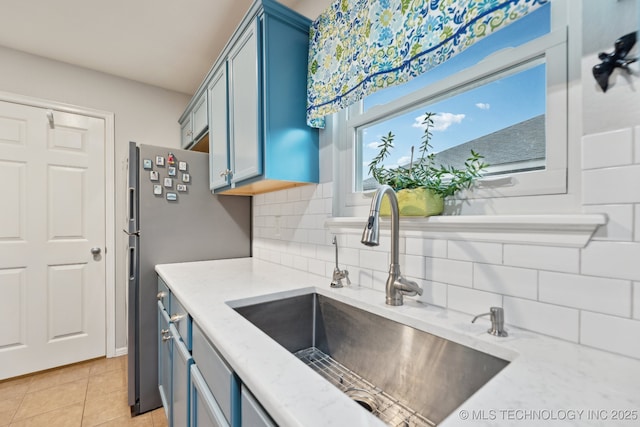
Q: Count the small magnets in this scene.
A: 11